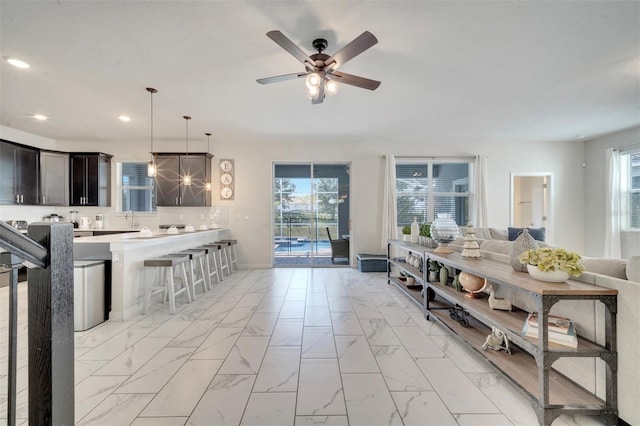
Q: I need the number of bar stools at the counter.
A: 5